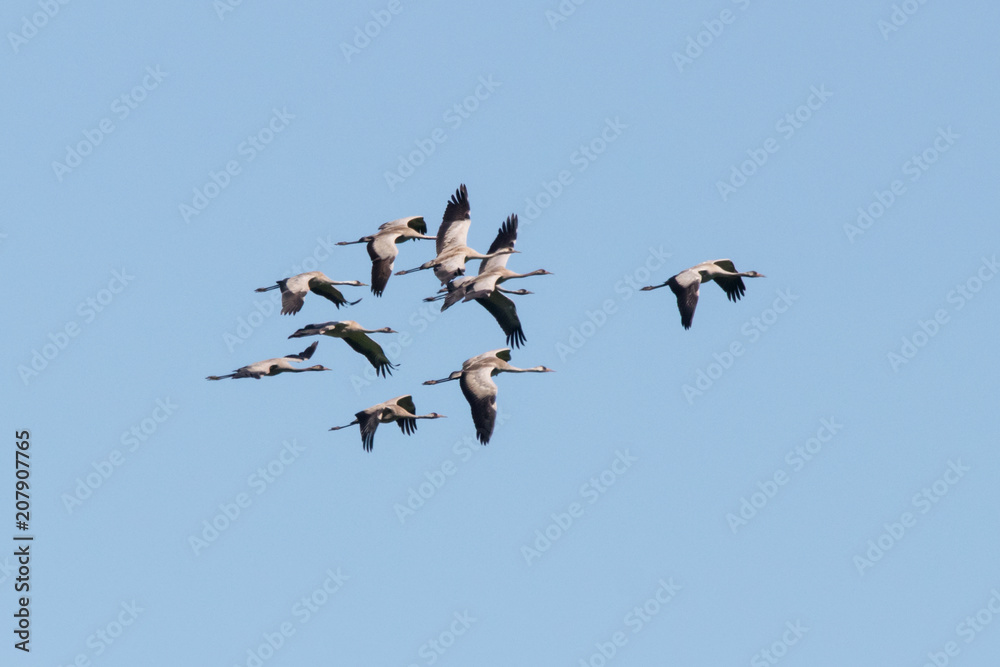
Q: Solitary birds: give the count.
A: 1